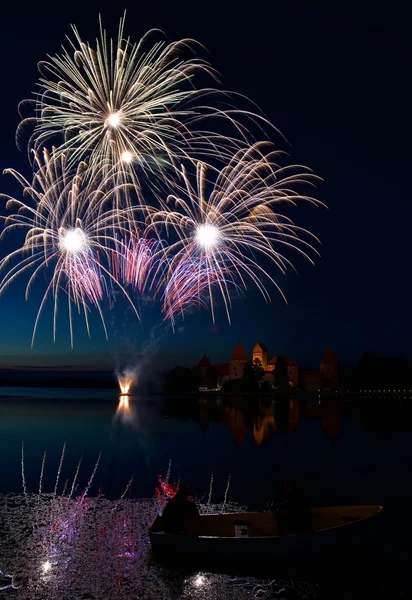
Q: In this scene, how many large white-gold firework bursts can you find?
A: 3